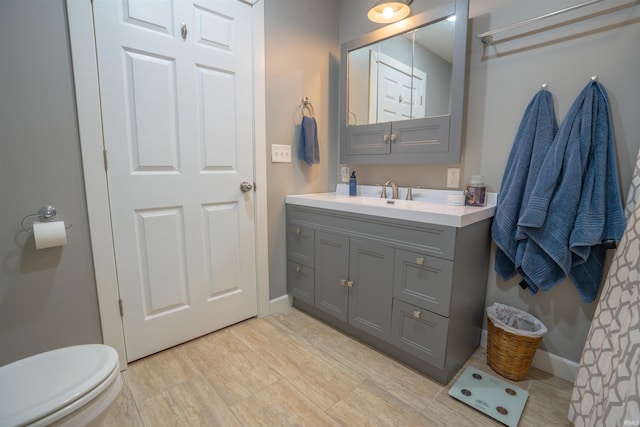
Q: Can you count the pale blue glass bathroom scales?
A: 1